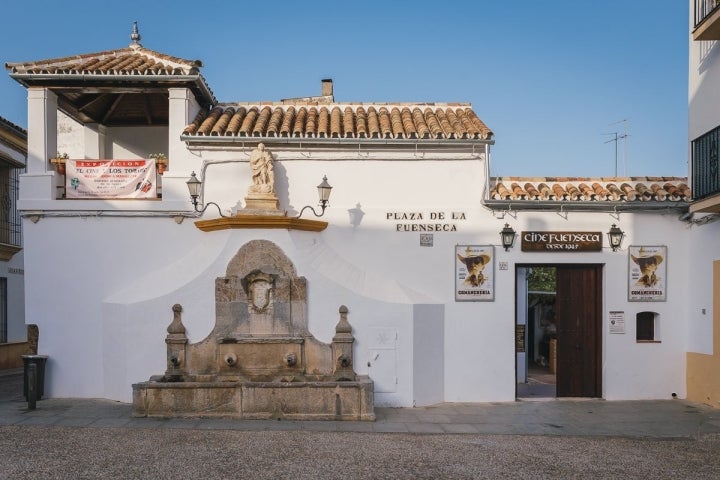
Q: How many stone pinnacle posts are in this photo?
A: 2